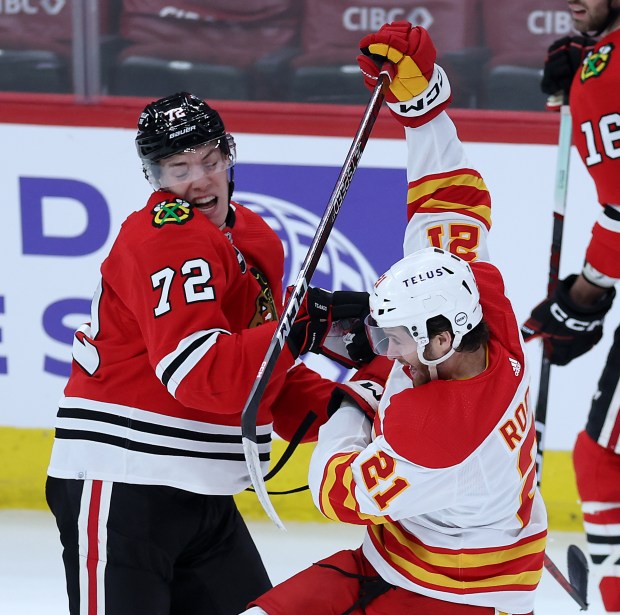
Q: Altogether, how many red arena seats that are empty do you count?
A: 4